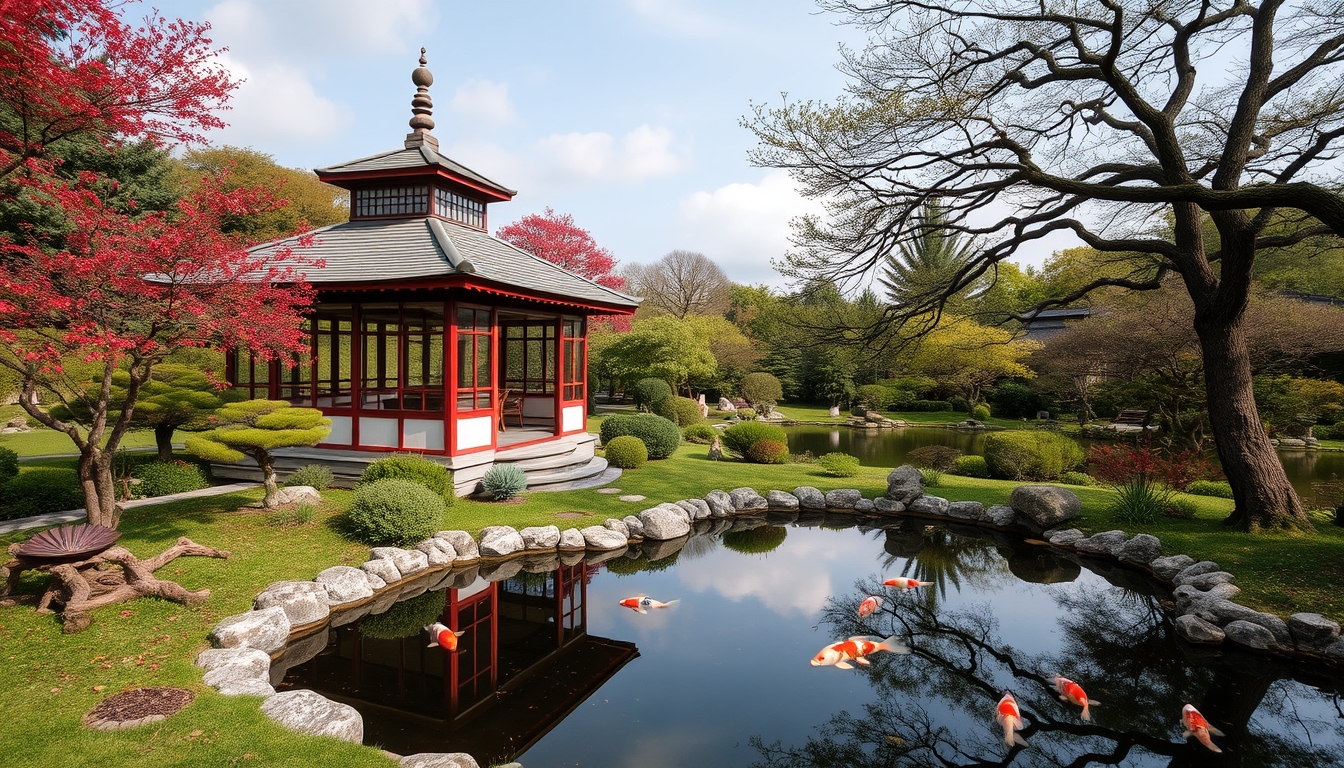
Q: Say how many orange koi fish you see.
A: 8